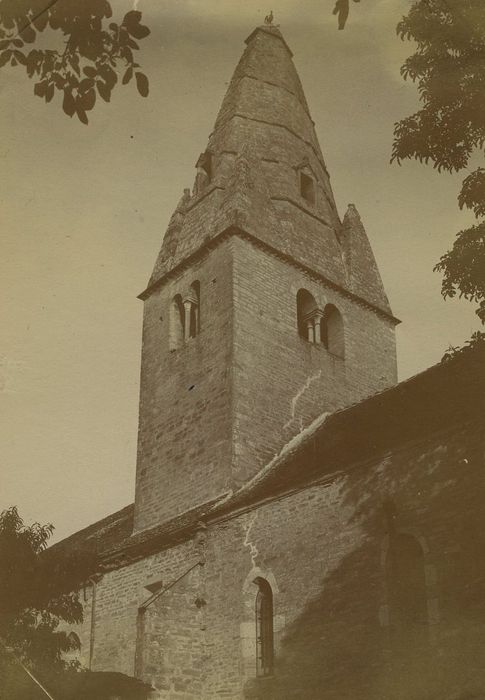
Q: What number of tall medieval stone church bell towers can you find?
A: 1